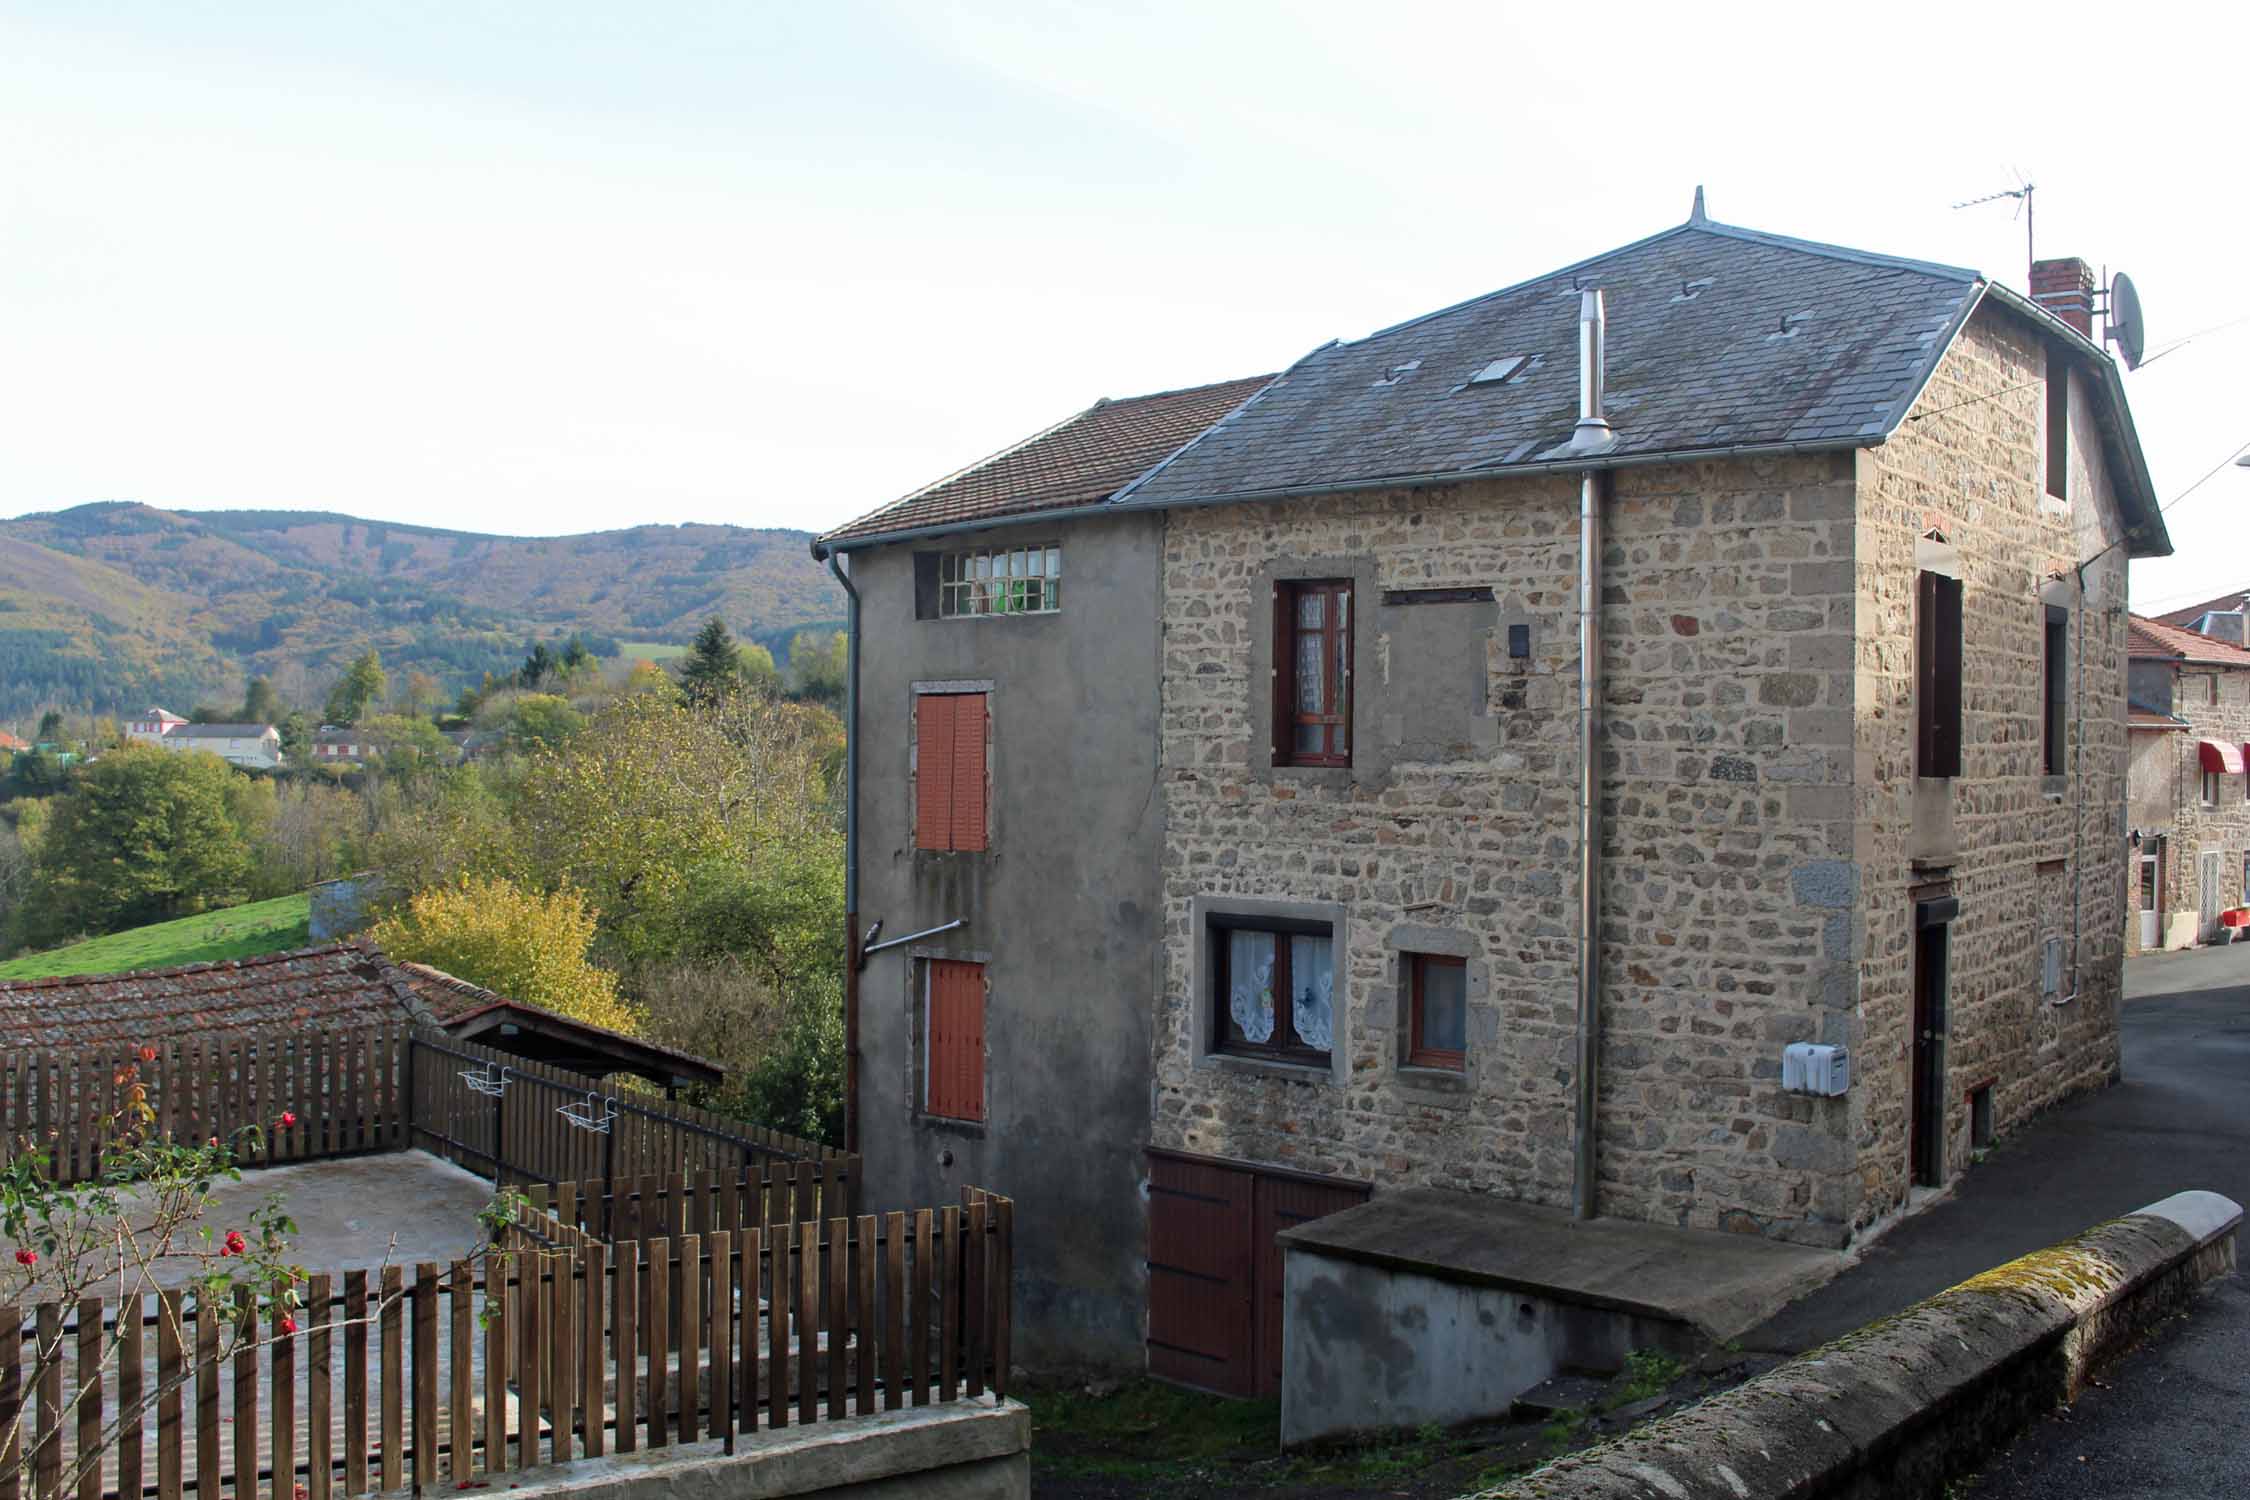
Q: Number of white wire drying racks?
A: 2